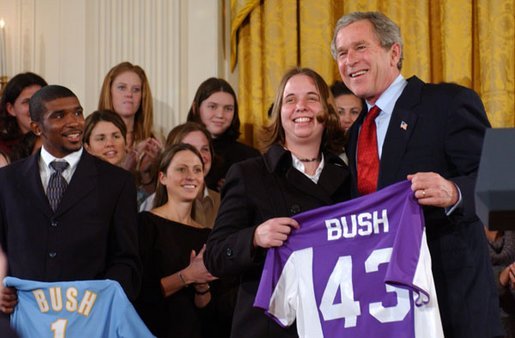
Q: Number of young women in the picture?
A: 8